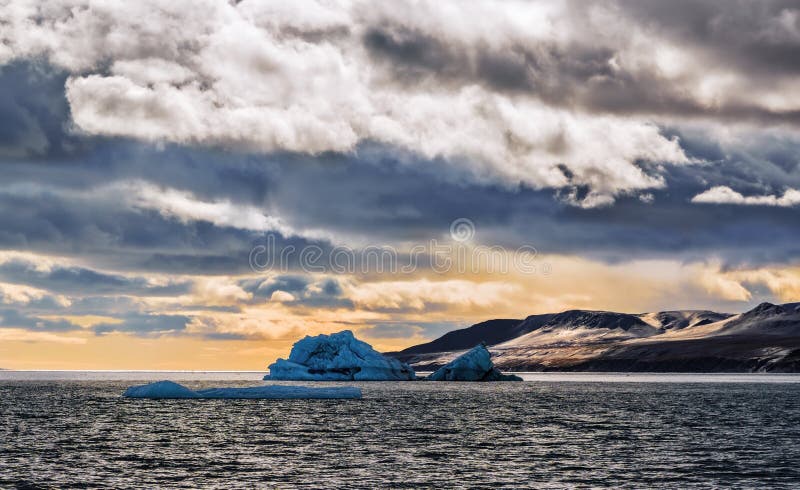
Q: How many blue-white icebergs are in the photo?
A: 3